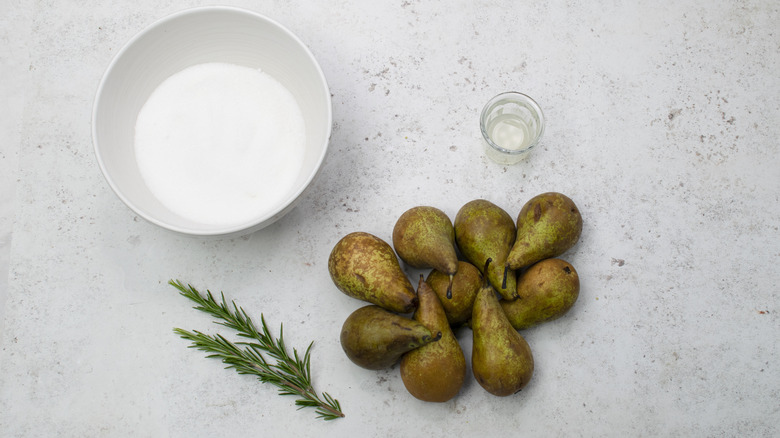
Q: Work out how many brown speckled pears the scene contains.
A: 9